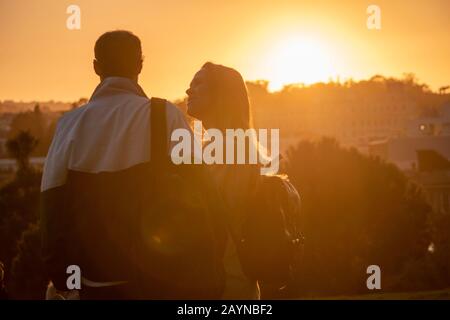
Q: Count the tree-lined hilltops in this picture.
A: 1